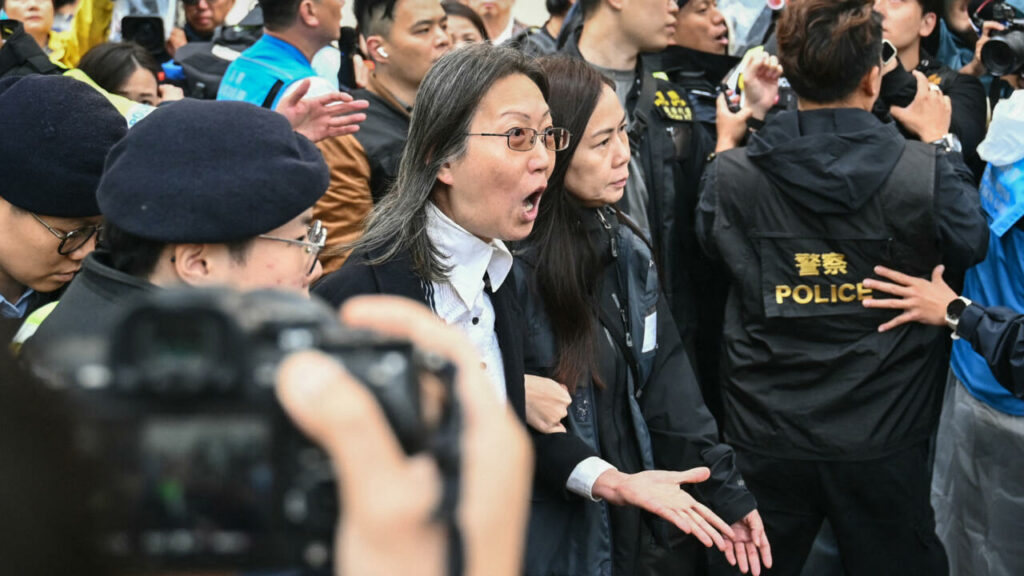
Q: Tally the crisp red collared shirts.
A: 0